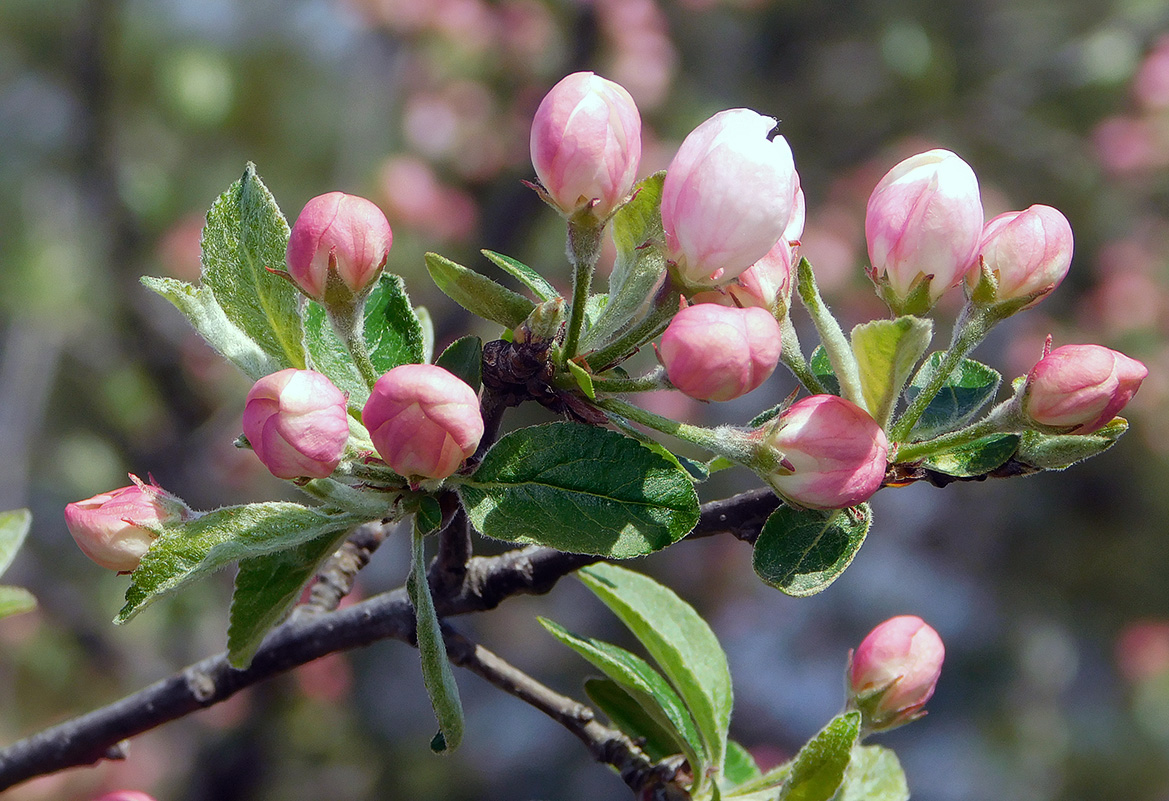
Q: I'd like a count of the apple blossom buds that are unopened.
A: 13